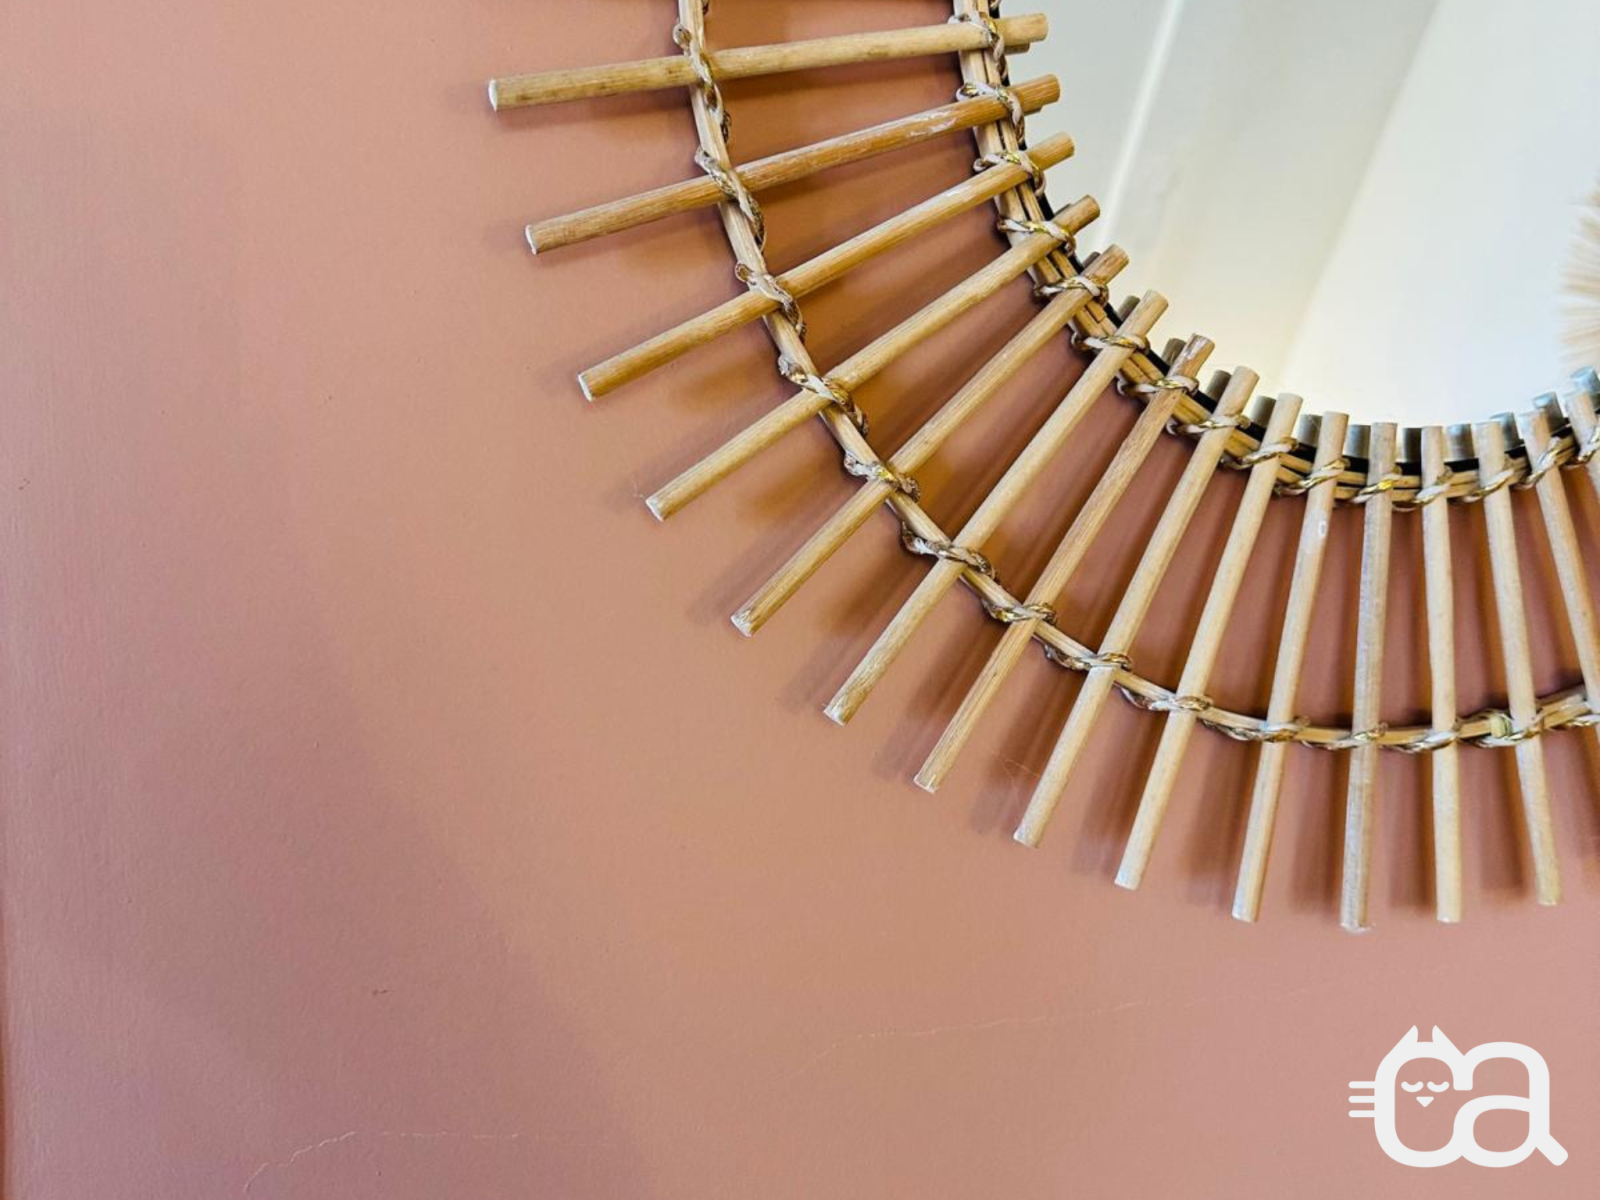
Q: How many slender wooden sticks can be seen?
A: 15